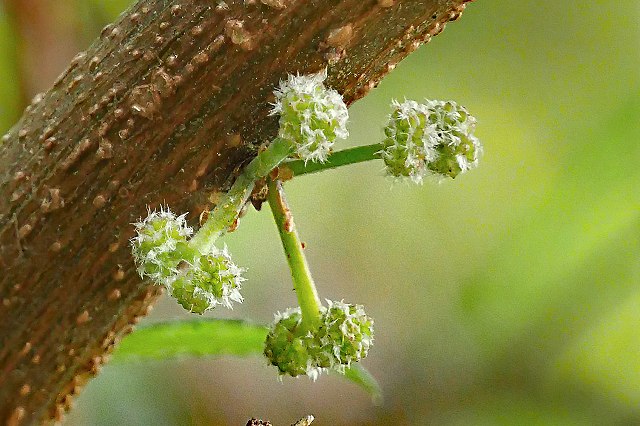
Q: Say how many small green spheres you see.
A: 7